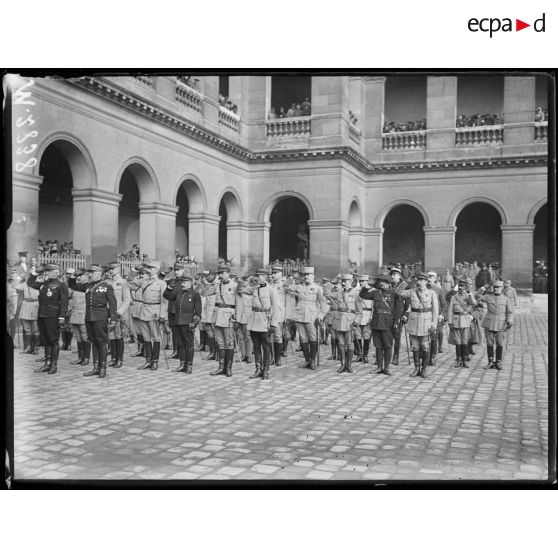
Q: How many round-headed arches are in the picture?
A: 9